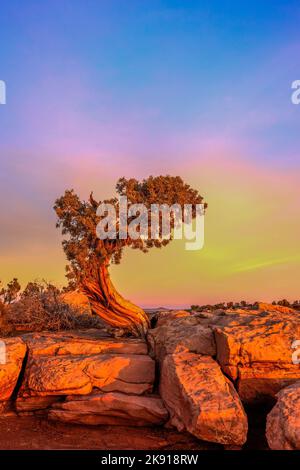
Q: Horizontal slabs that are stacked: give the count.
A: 3